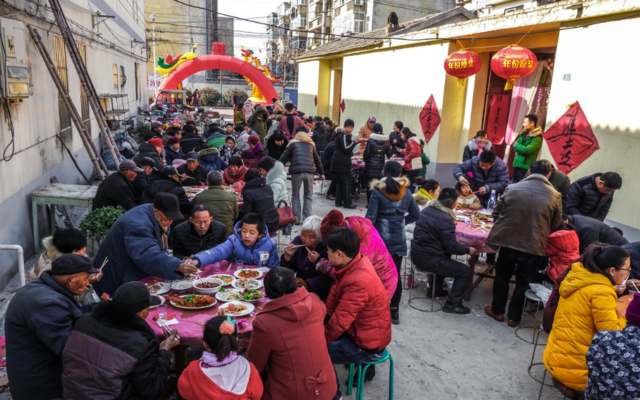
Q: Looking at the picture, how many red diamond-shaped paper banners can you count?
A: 4